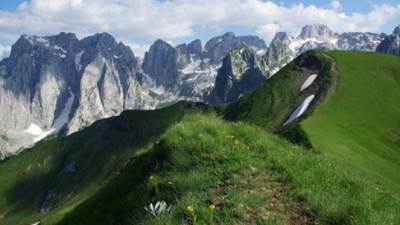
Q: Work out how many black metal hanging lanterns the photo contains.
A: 0